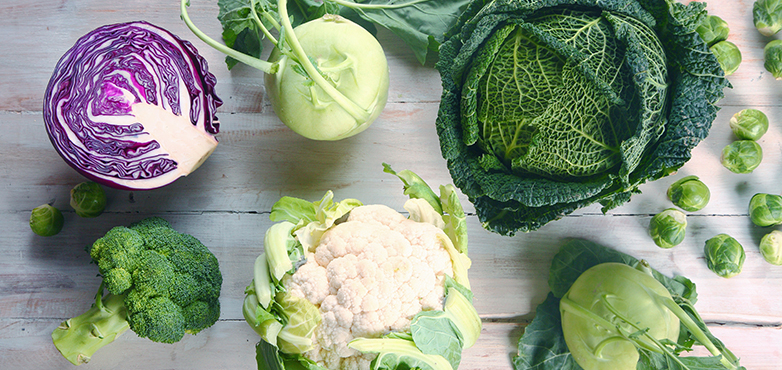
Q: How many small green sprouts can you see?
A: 13